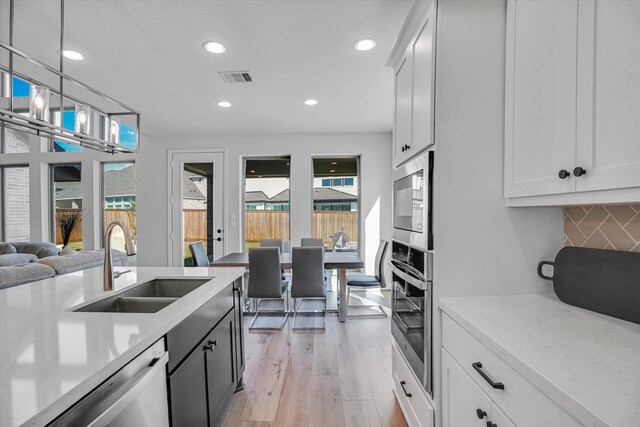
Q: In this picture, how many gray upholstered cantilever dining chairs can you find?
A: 6